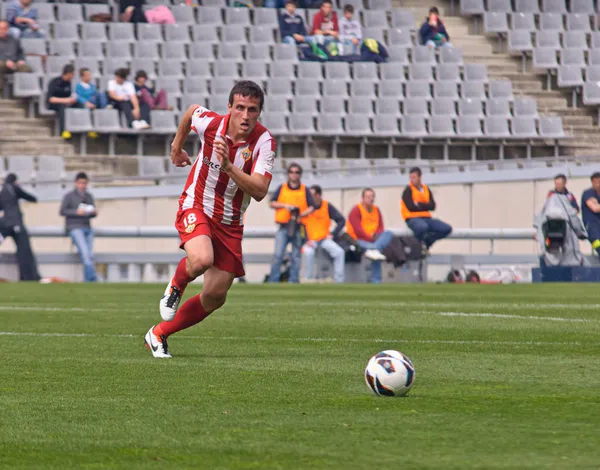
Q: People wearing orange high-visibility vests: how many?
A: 4